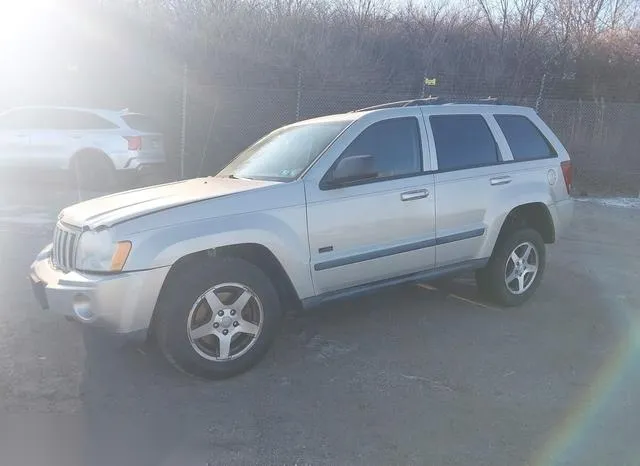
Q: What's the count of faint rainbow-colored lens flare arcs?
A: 1